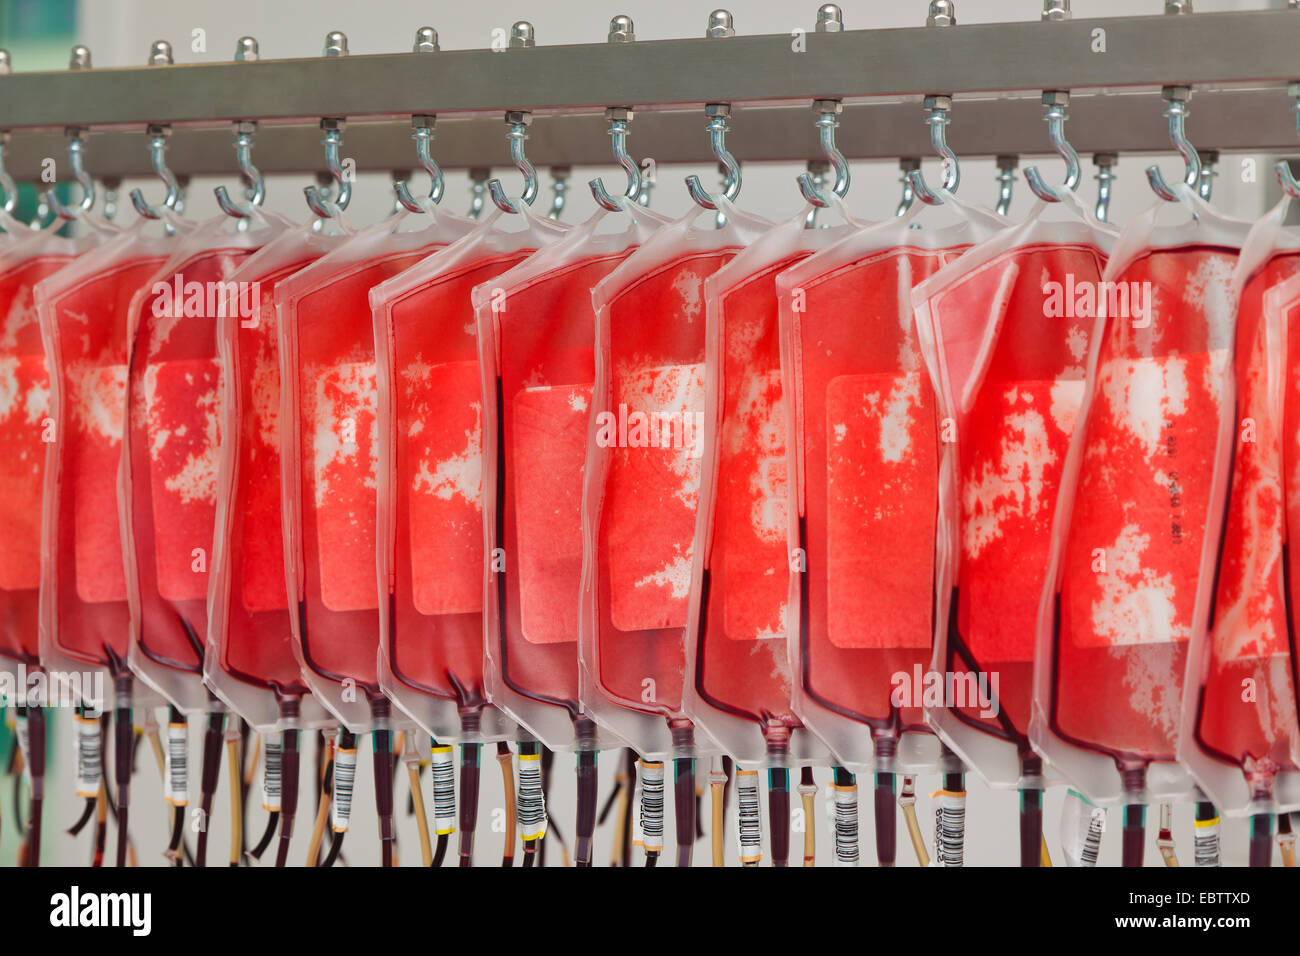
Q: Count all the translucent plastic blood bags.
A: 14